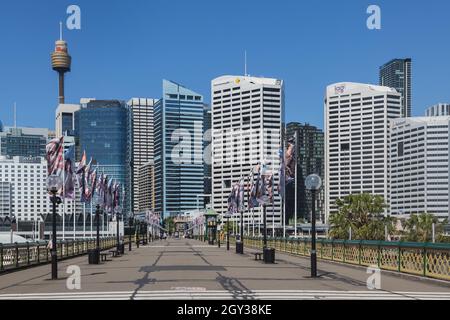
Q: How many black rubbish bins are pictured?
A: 4